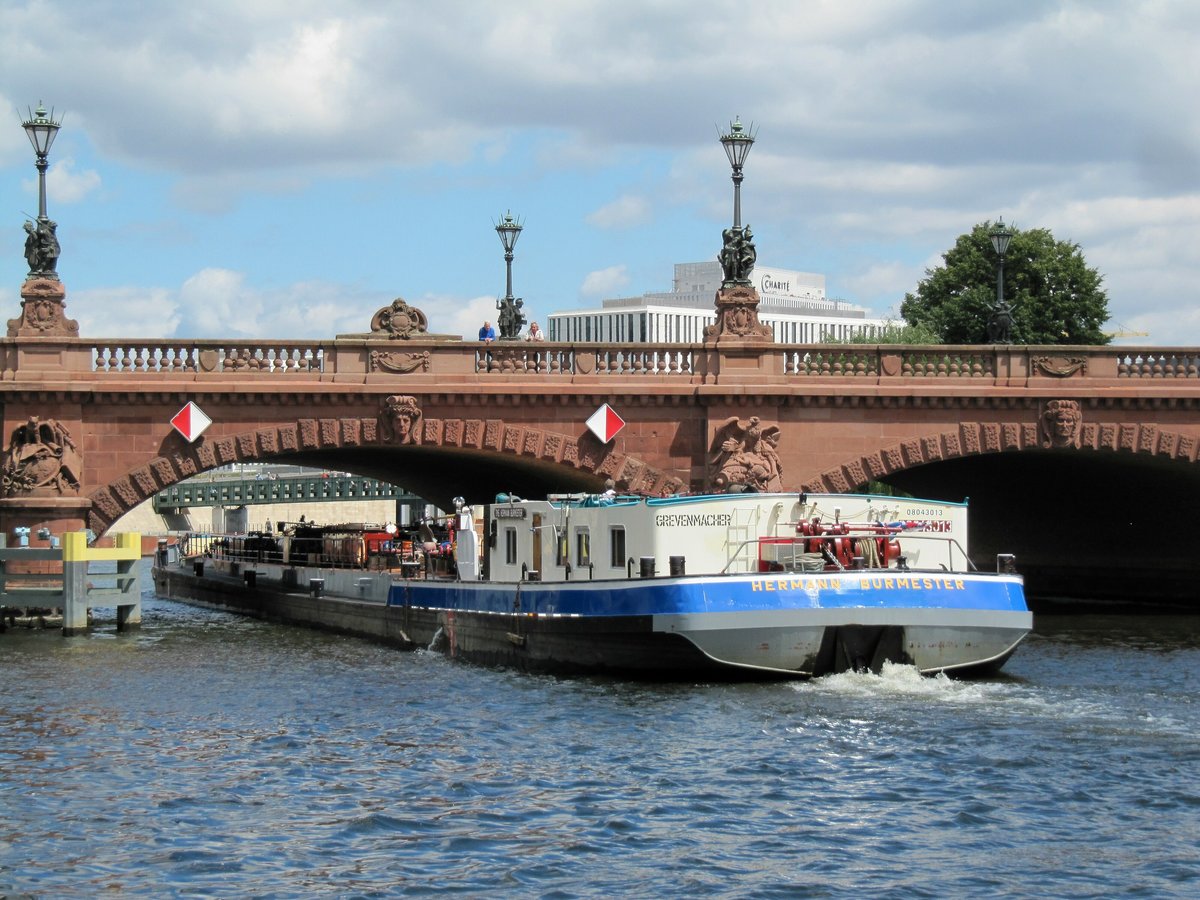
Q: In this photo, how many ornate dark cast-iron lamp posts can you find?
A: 4